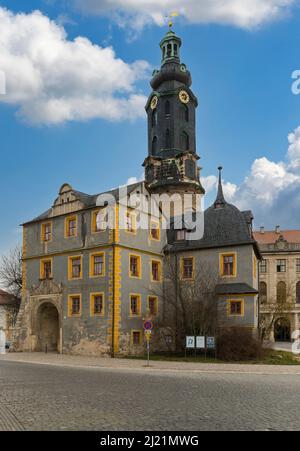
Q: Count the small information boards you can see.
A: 3